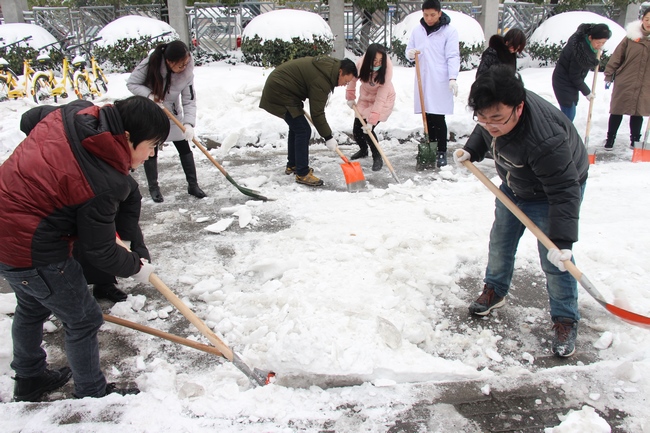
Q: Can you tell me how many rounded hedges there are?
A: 5